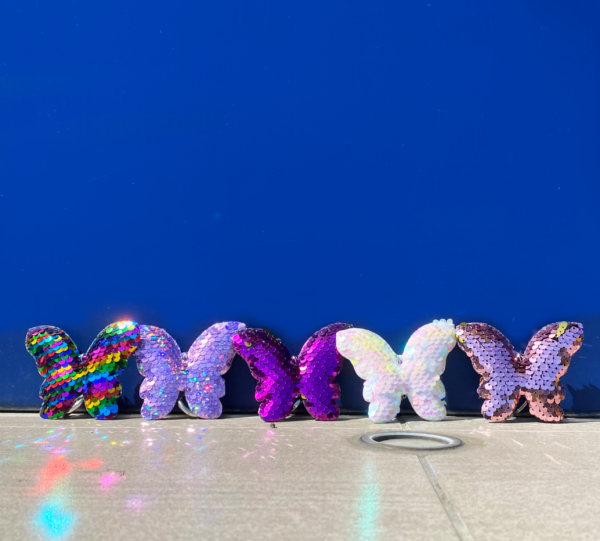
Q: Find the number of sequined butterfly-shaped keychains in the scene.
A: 5